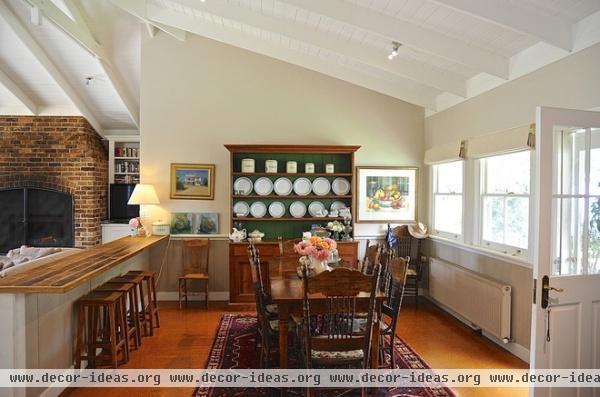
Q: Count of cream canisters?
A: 5